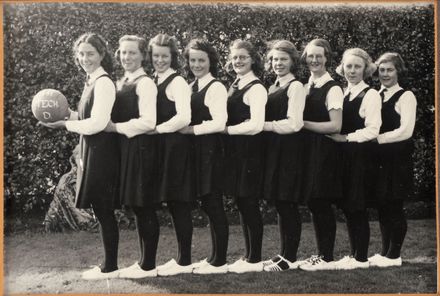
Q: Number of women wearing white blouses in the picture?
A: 9